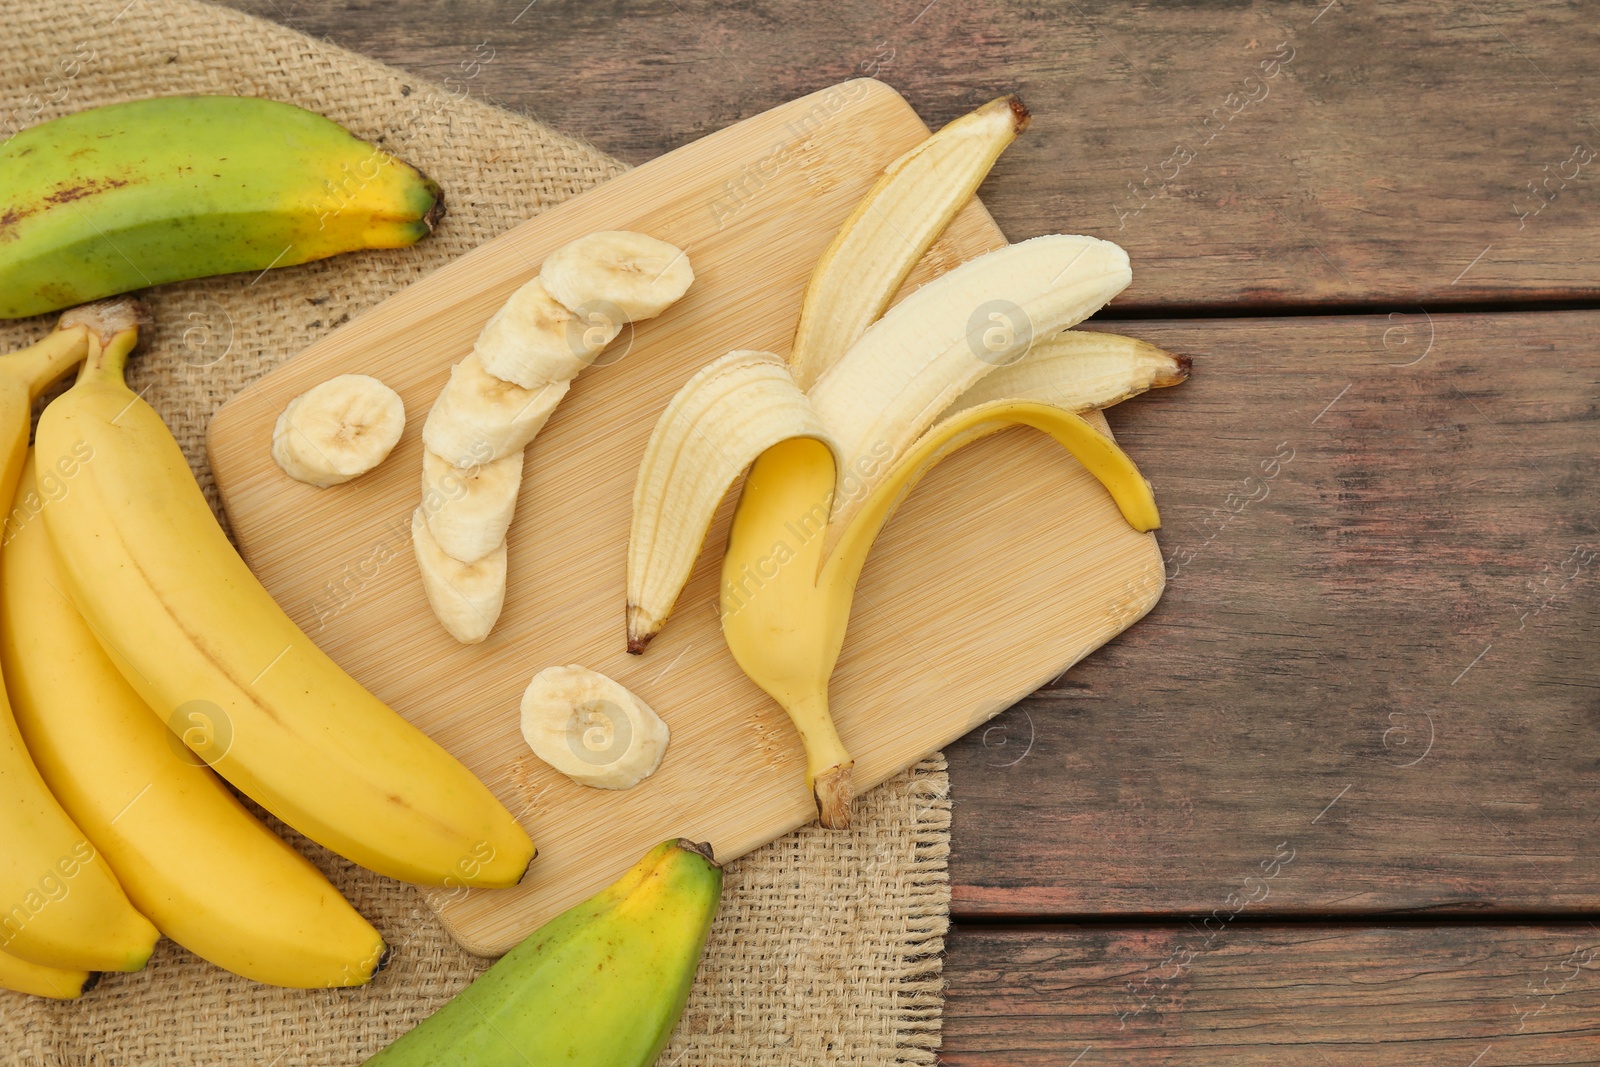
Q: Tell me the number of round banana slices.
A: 7